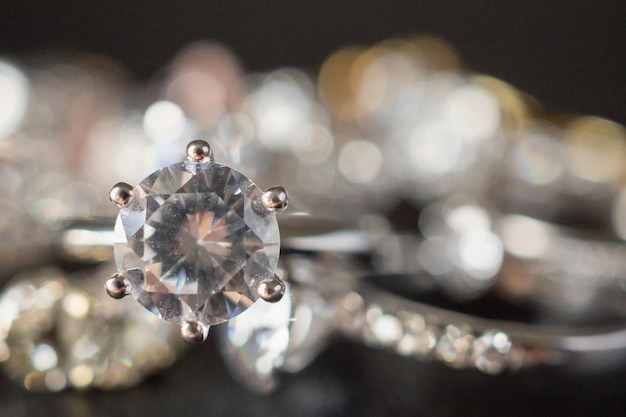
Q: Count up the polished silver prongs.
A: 6